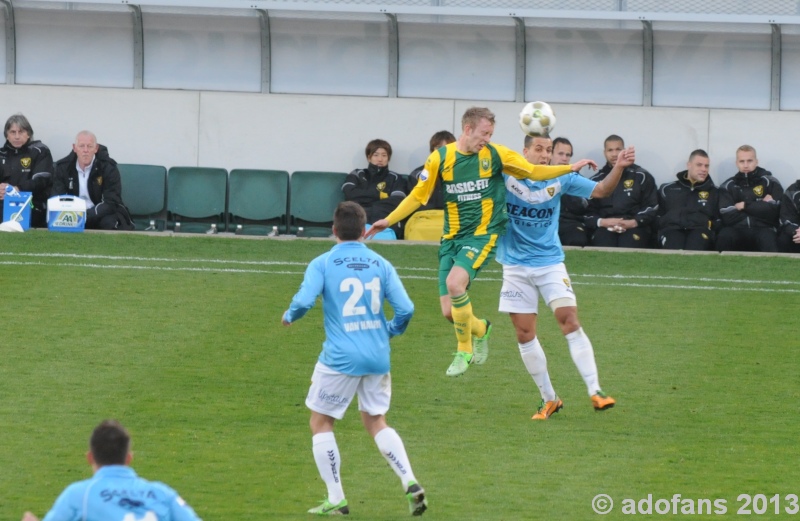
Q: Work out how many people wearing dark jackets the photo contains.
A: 9